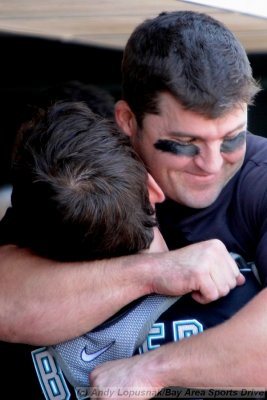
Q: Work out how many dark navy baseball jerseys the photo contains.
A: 2